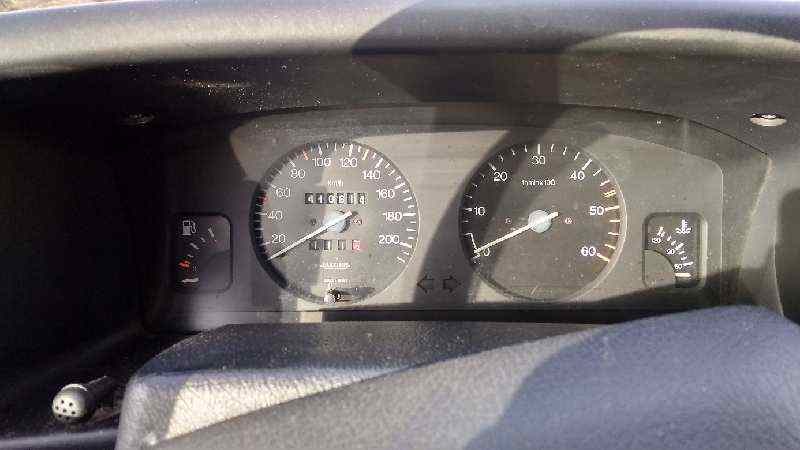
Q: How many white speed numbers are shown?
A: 10